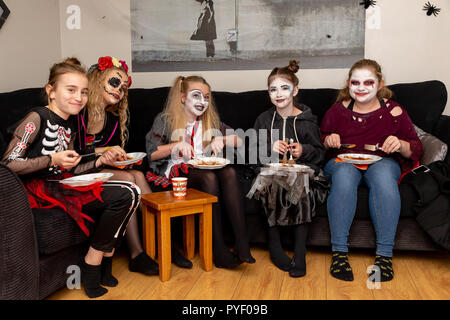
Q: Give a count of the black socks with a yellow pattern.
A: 2